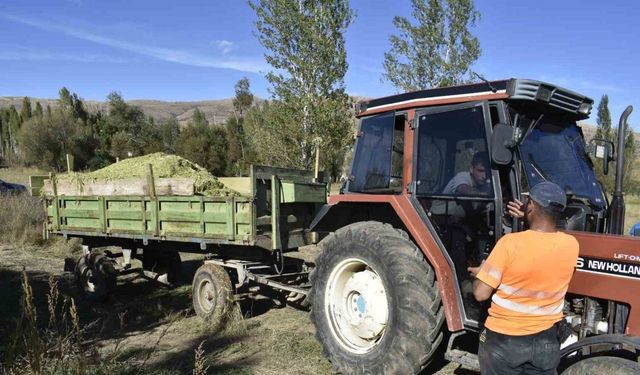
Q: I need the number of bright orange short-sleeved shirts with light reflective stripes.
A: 1